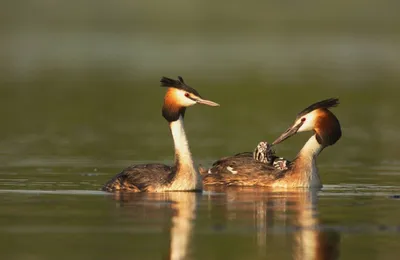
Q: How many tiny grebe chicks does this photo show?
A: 2